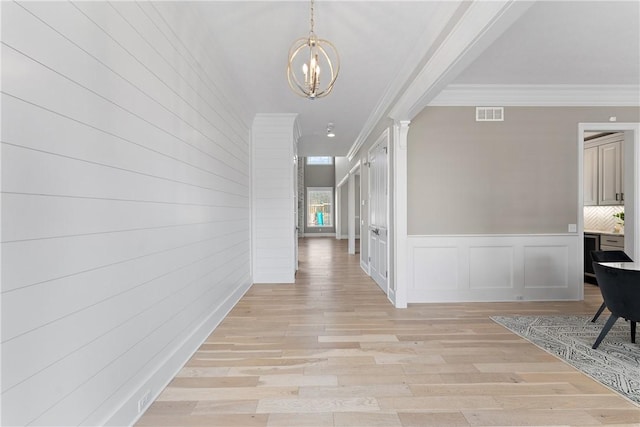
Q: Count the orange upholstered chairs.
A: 0